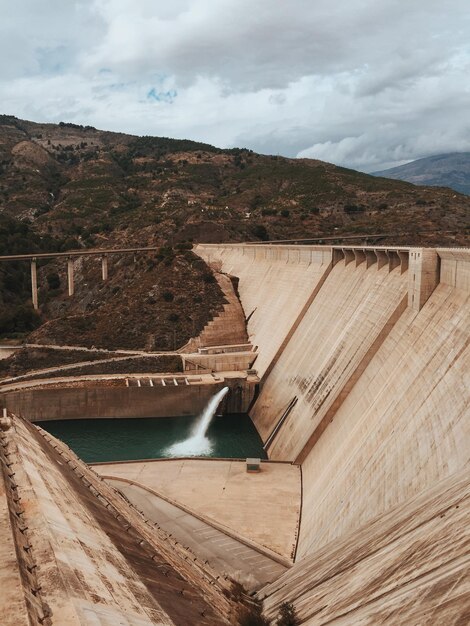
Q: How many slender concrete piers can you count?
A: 3